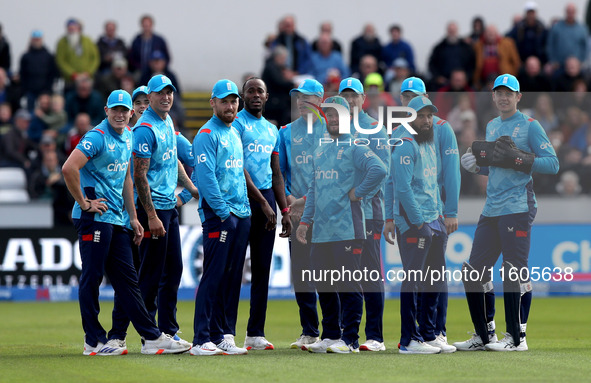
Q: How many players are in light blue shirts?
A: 11